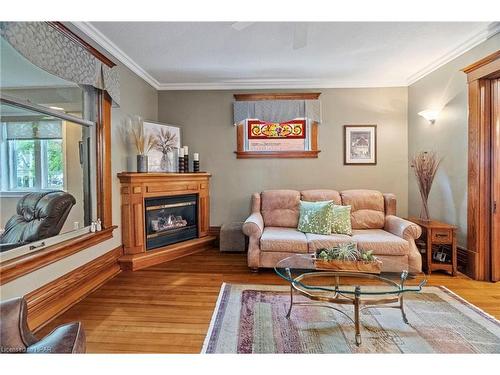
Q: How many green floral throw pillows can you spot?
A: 2